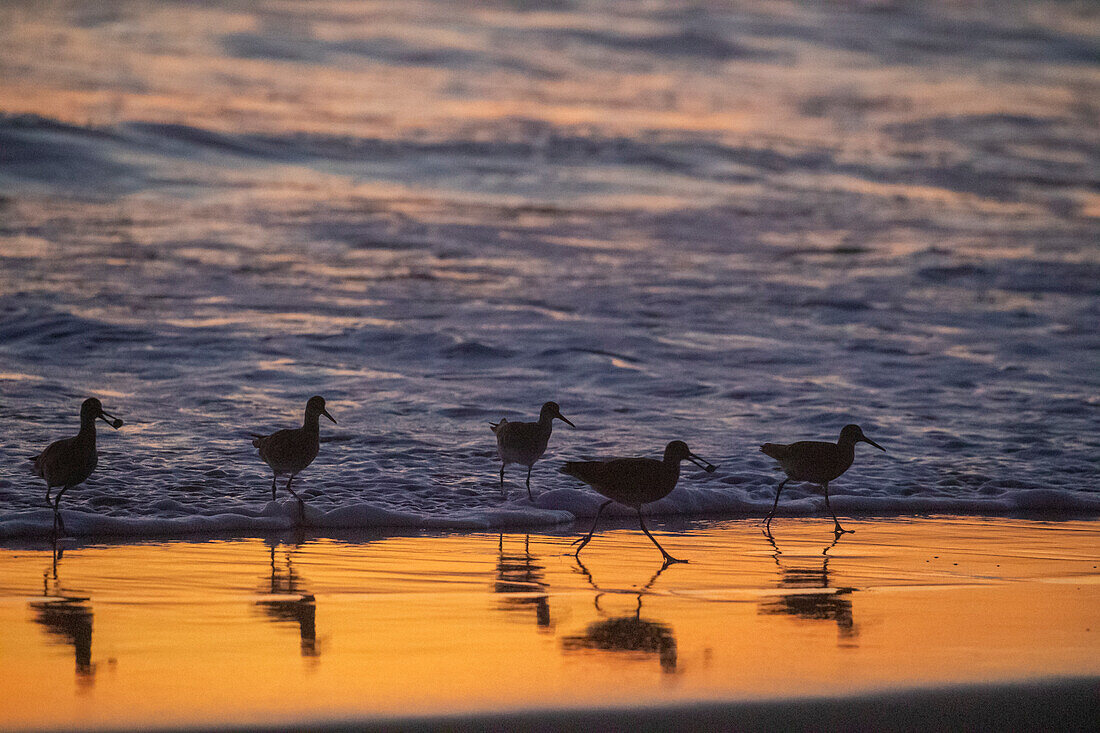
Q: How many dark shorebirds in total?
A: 5